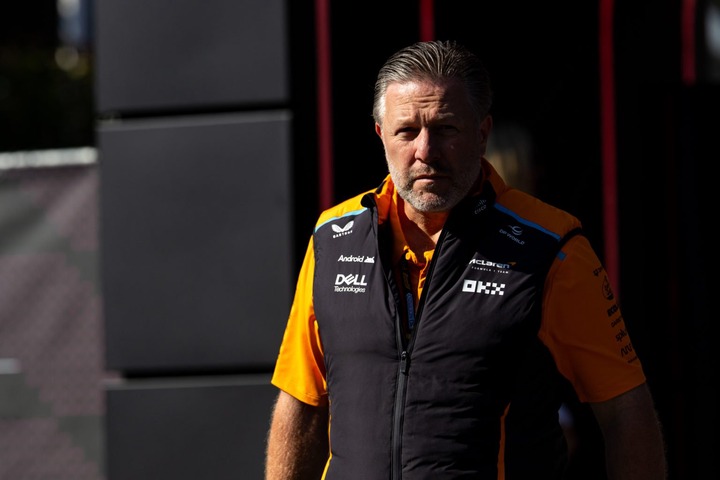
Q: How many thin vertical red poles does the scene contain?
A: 4